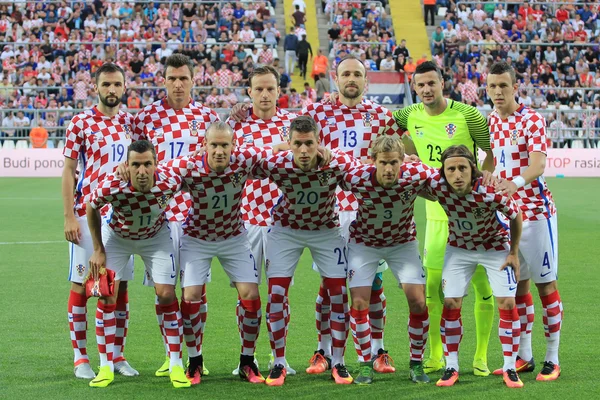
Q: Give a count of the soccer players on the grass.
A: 11